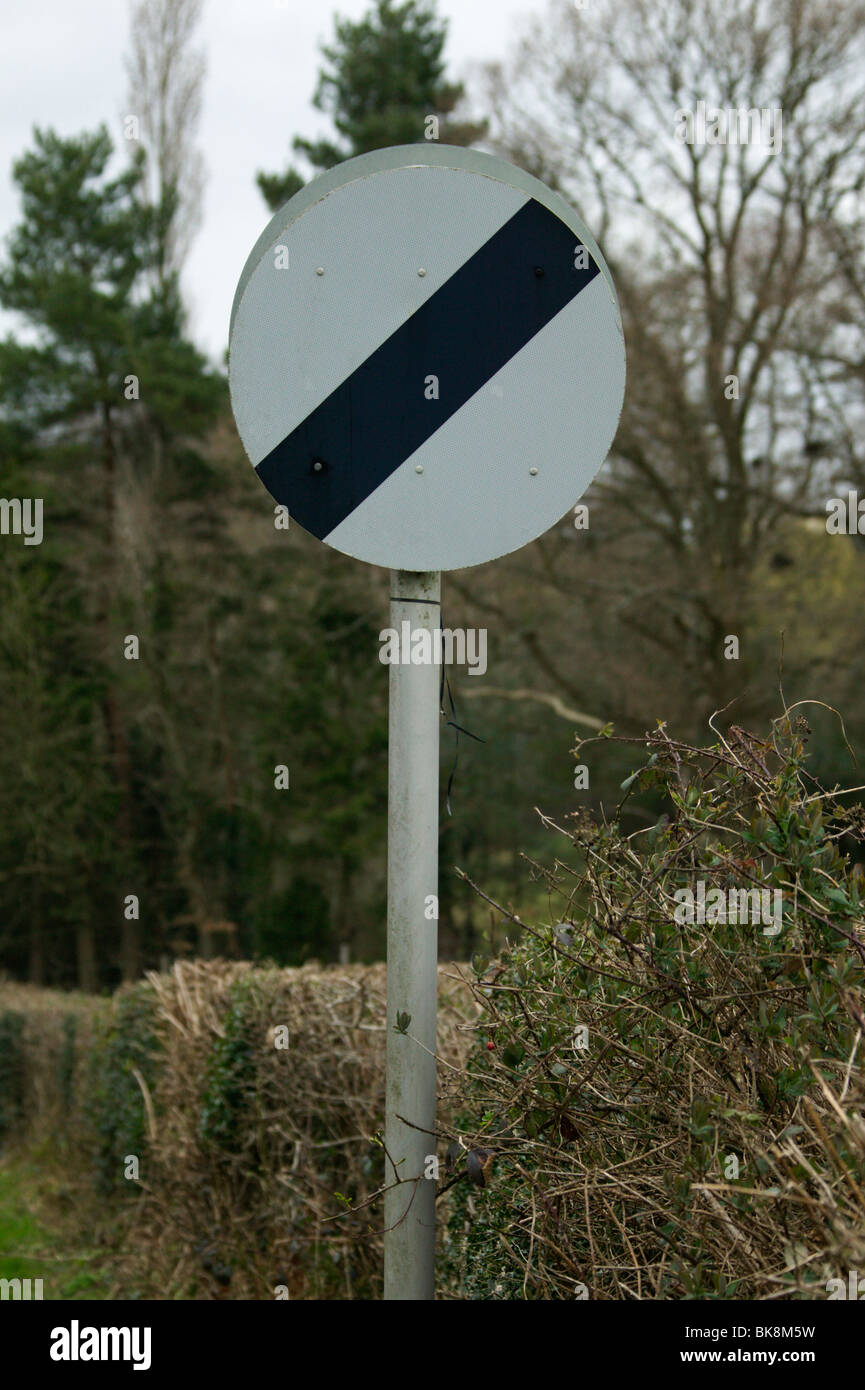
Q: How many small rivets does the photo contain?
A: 6